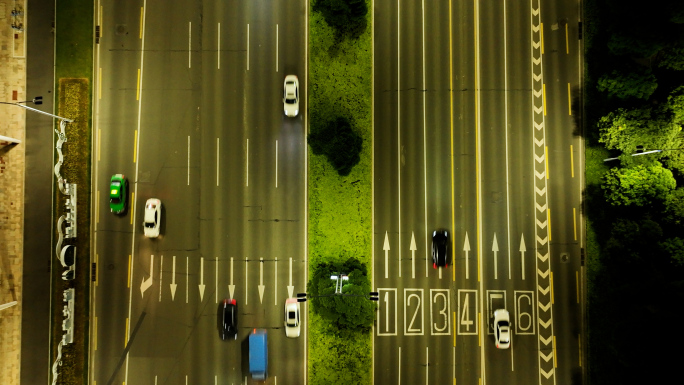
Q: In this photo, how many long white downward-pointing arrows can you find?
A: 5